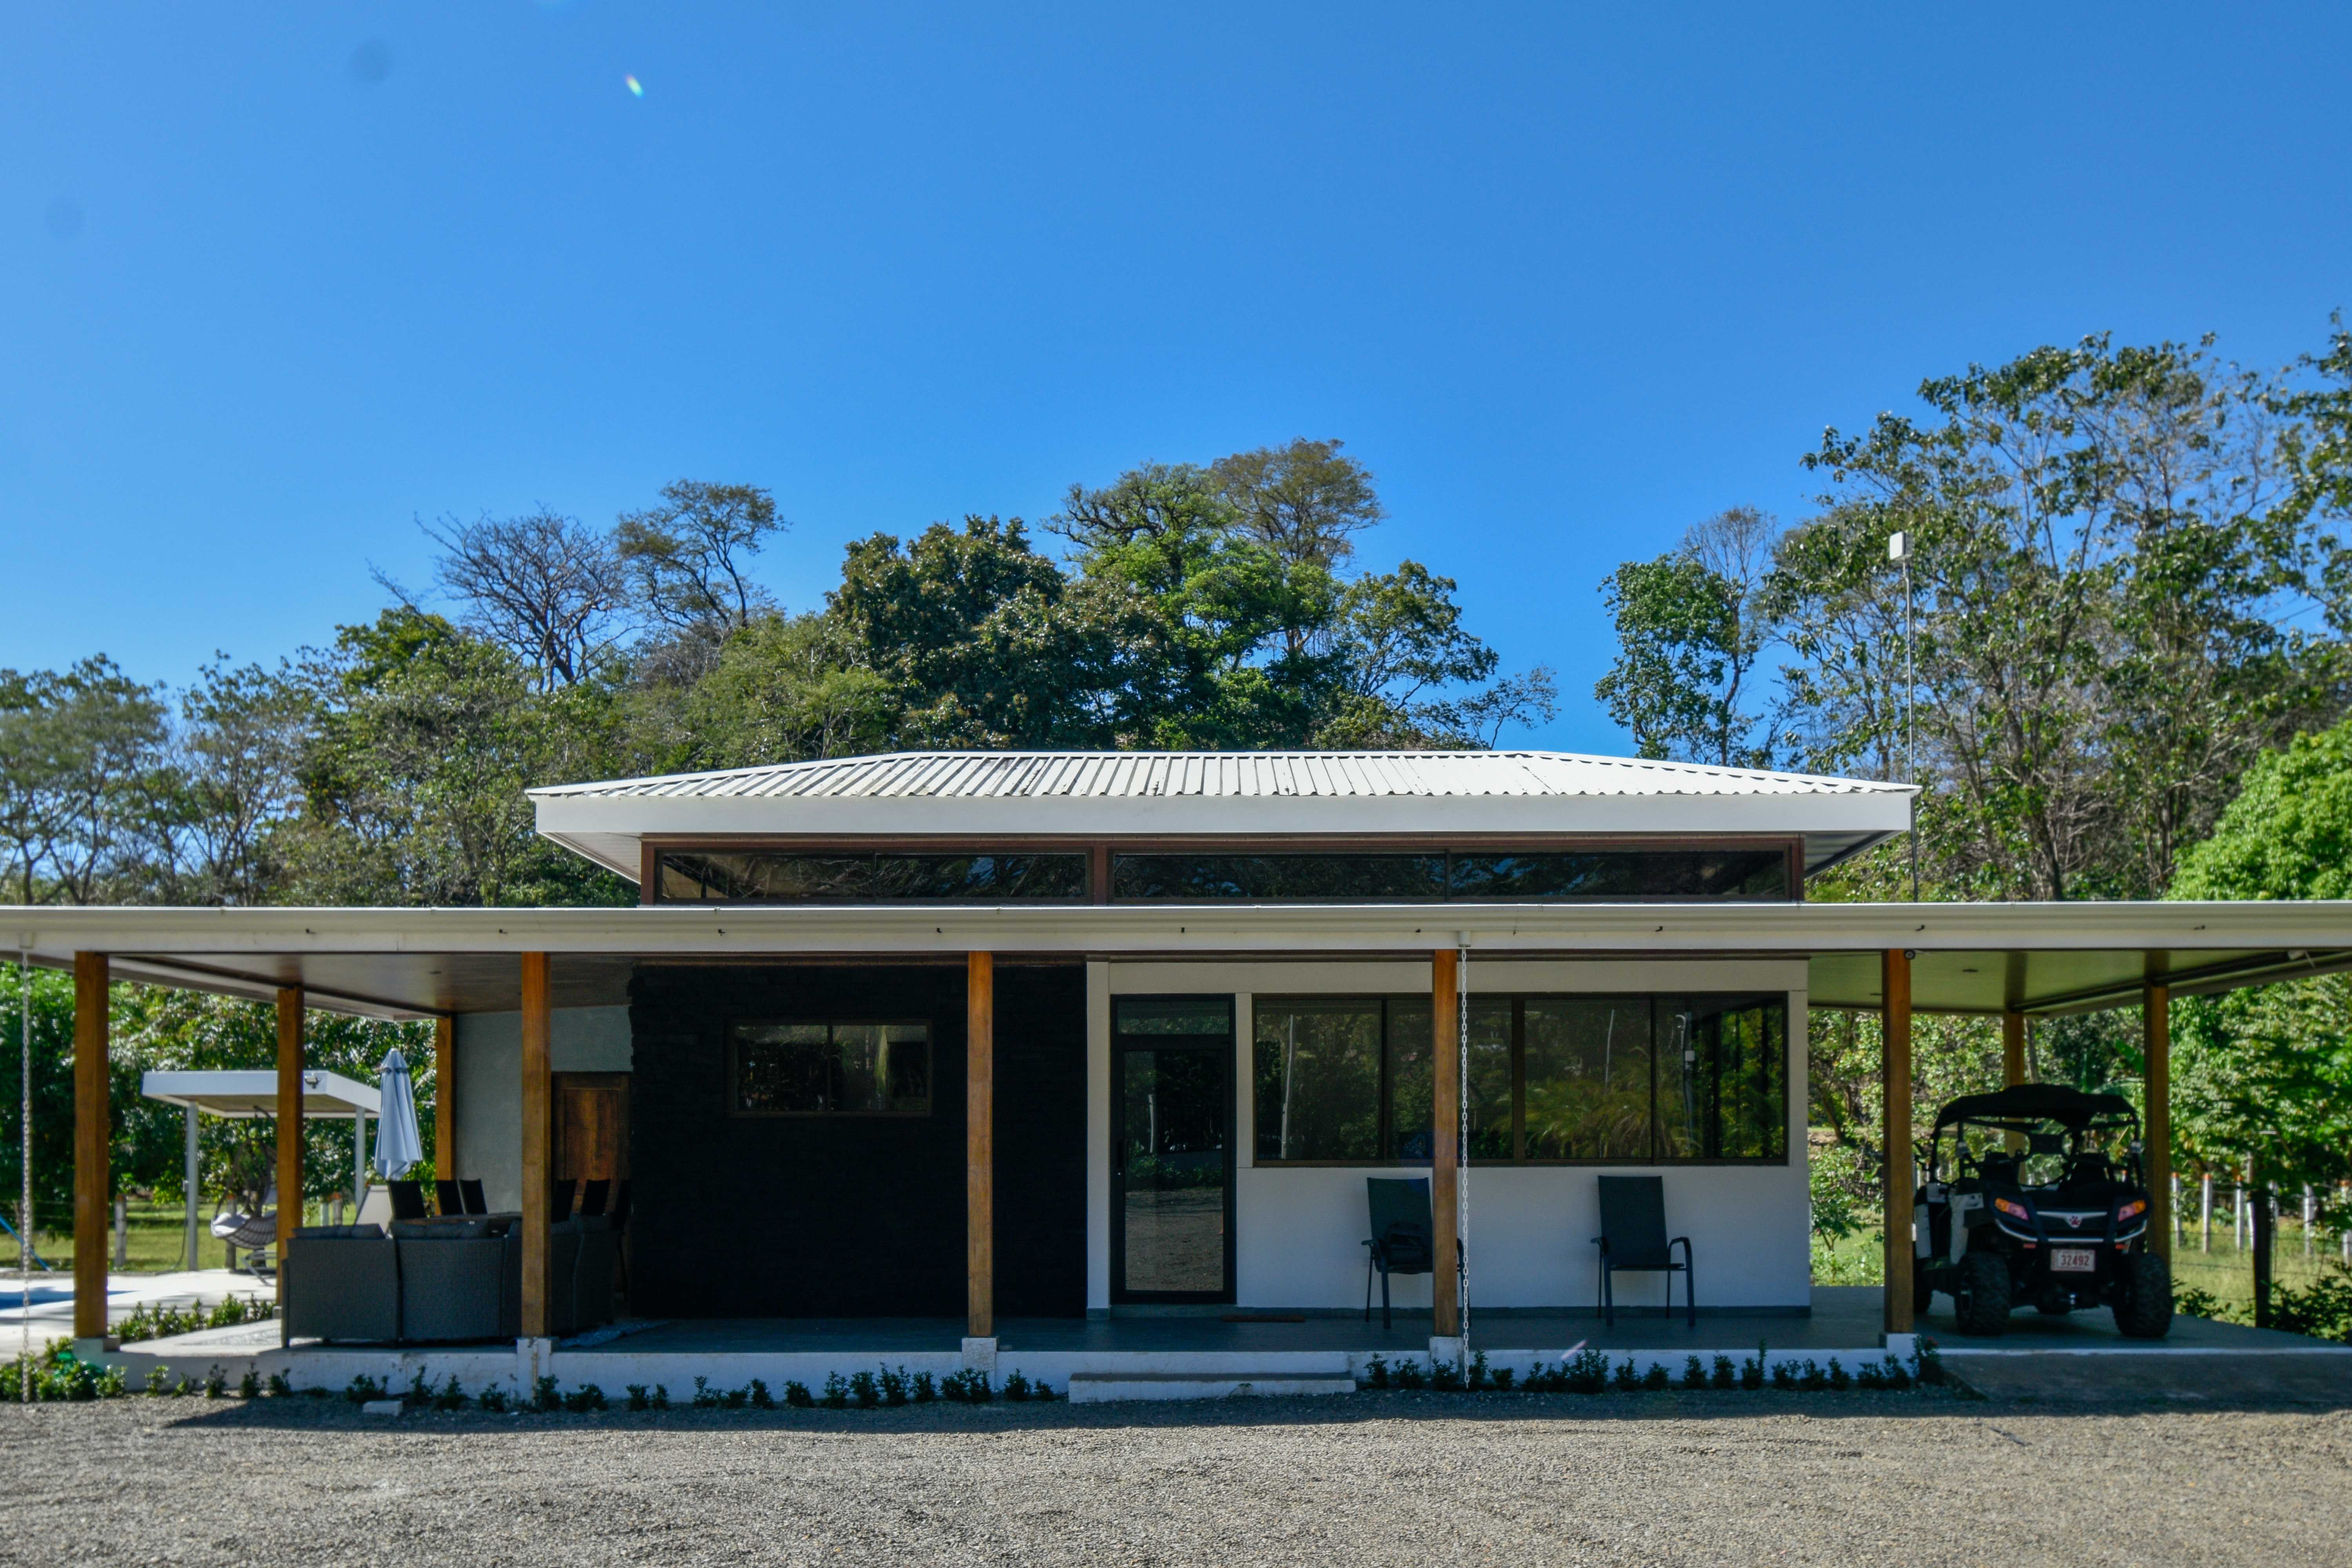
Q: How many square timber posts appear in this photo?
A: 9